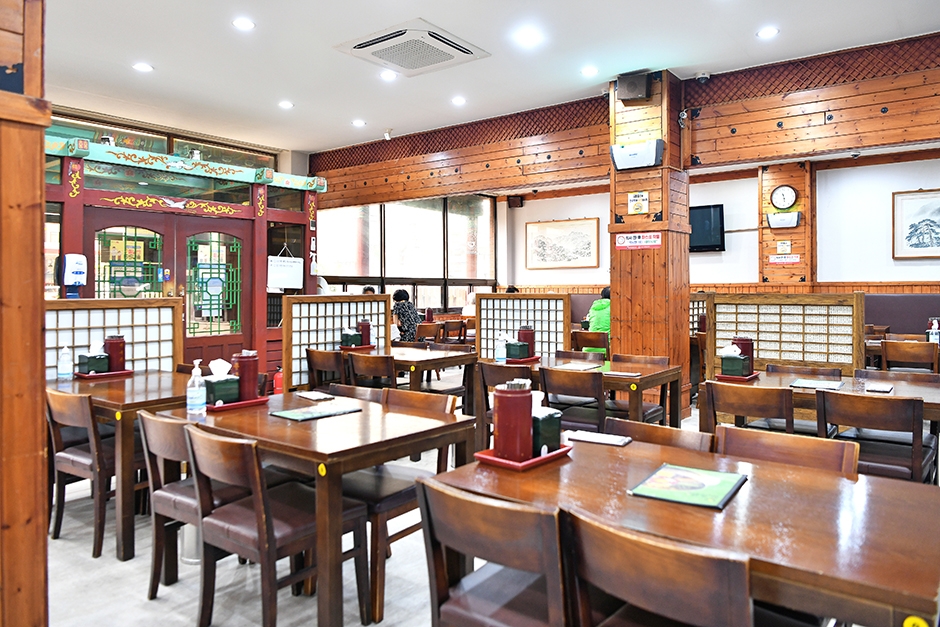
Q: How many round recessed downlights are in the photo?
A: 9